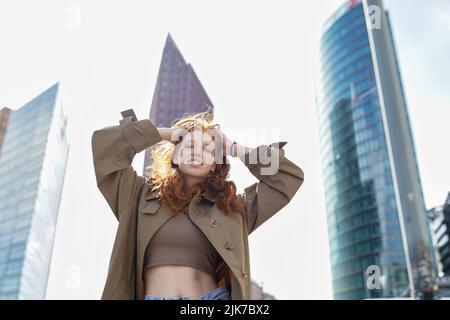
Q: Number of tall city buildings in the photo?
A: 3